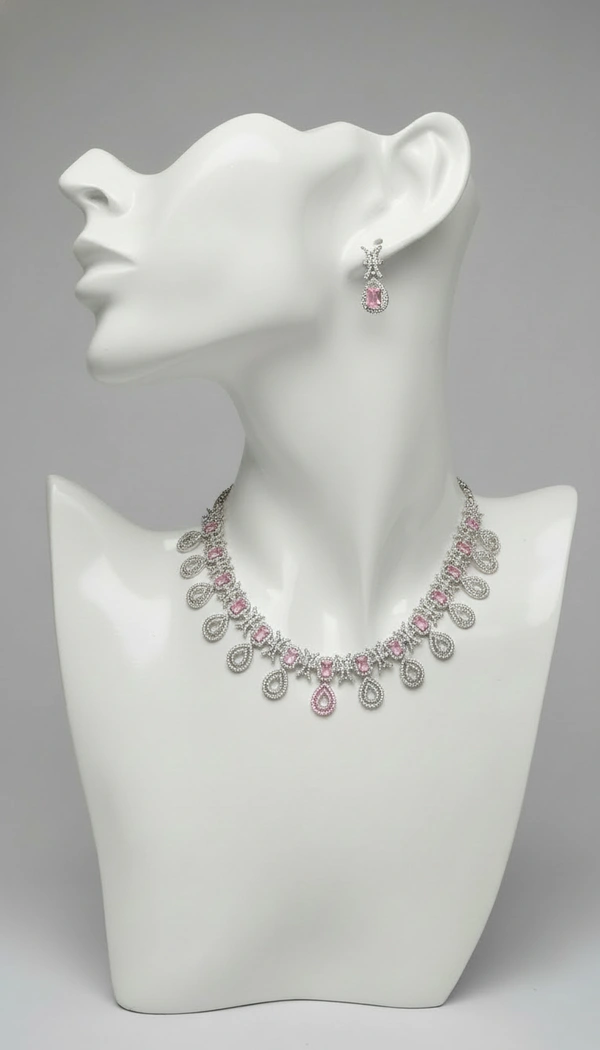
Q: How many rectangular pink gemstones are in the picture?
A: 15